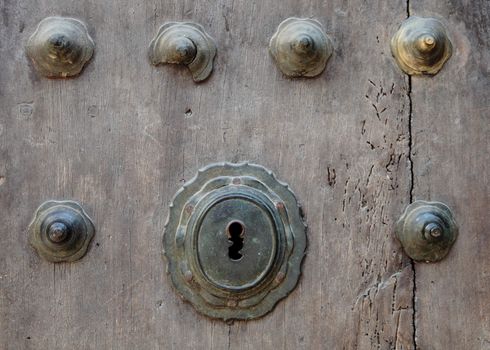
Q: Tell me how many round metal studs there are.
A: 6